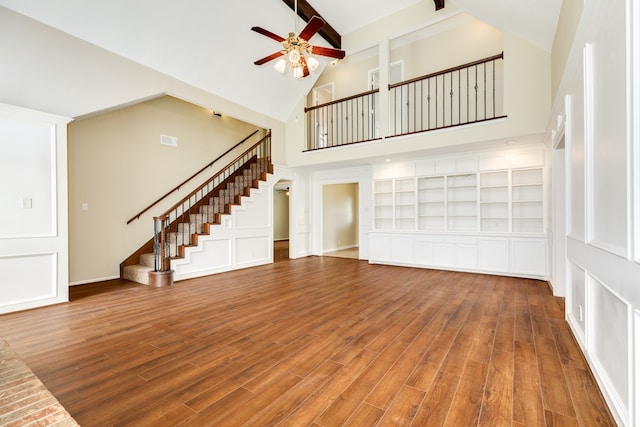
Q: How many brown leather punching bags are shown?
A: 0